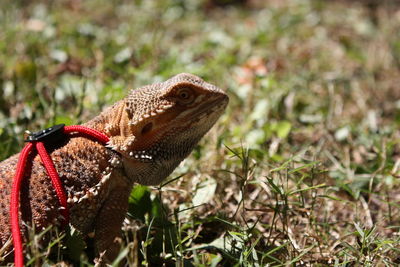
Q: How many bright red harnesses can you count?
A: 1